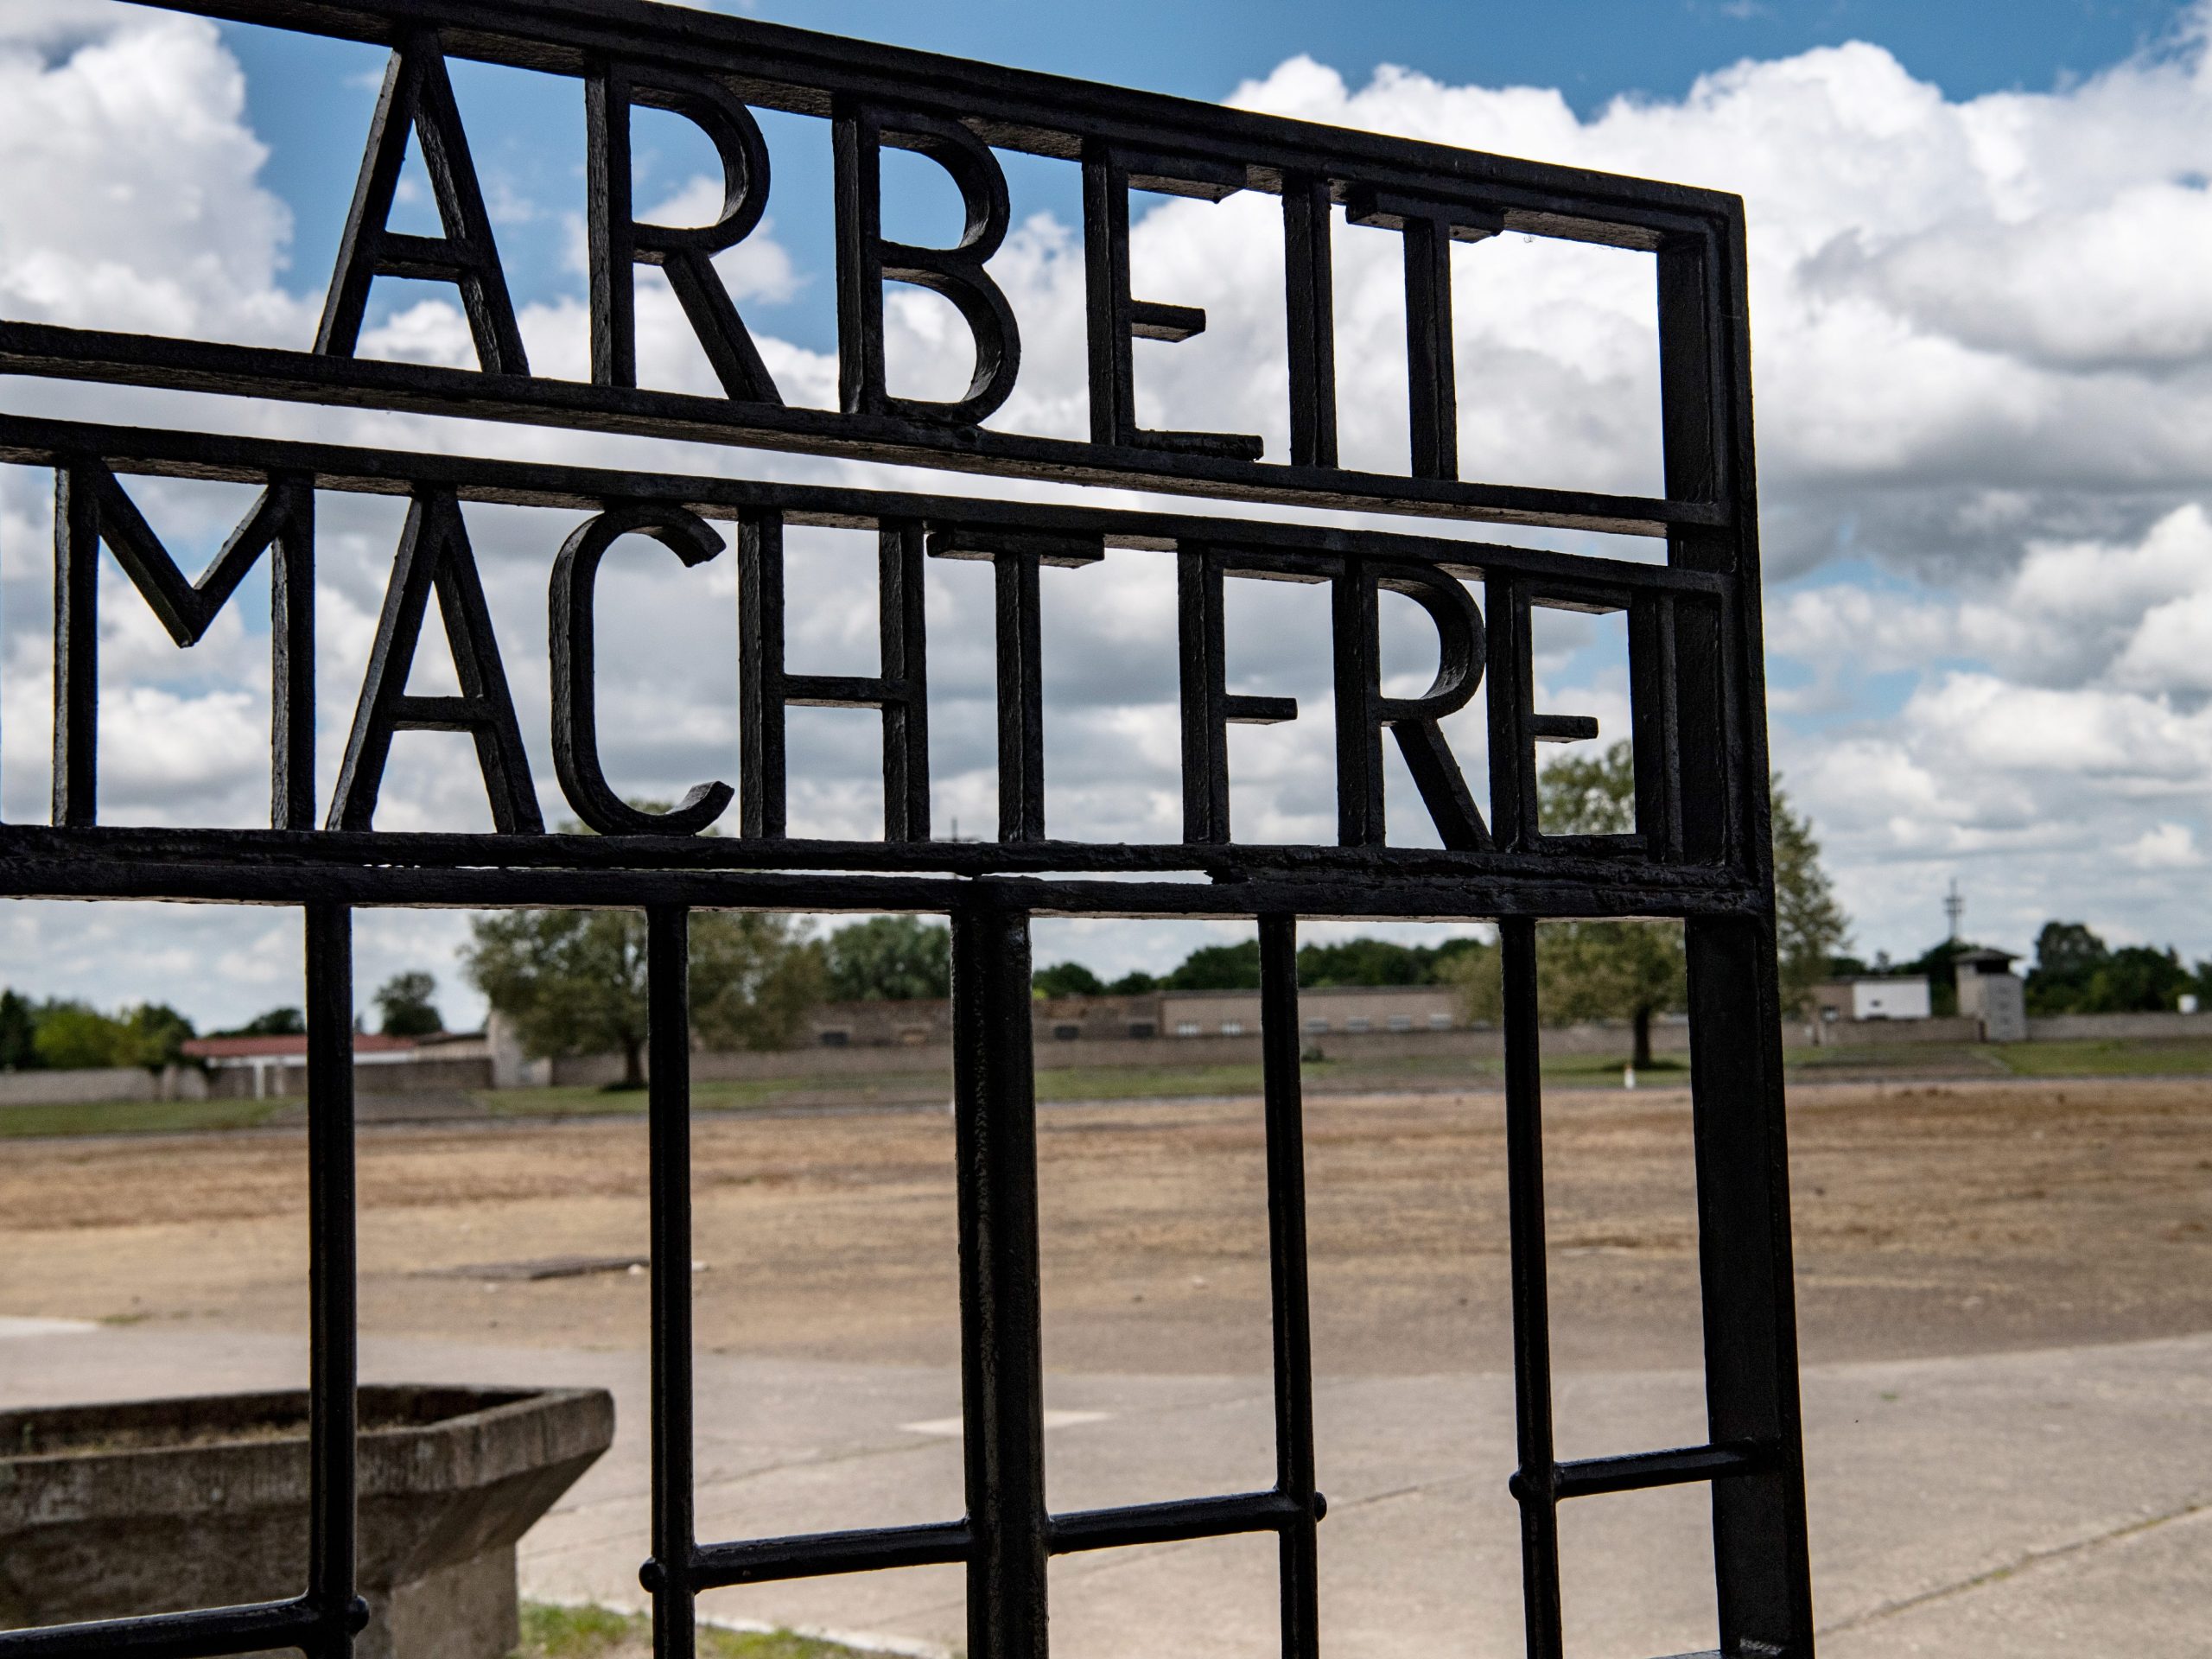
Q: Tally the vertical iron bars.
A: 6